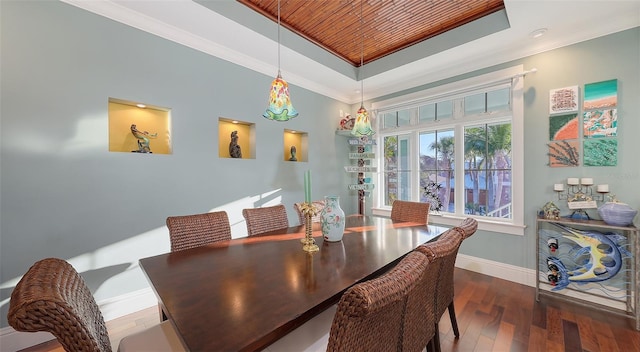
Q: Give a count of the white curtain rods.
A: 1